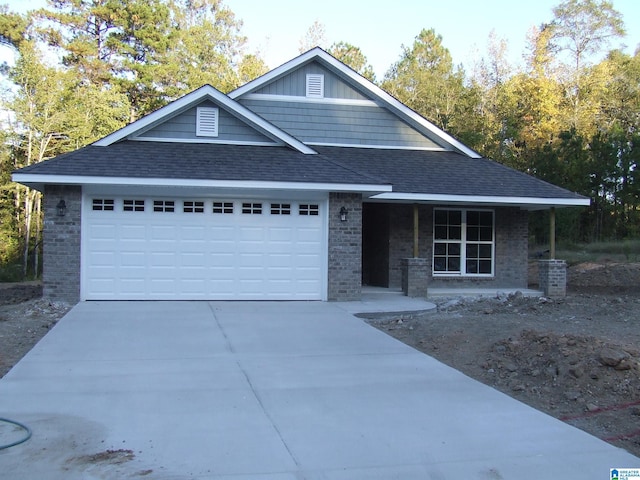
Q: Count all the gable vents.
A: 2